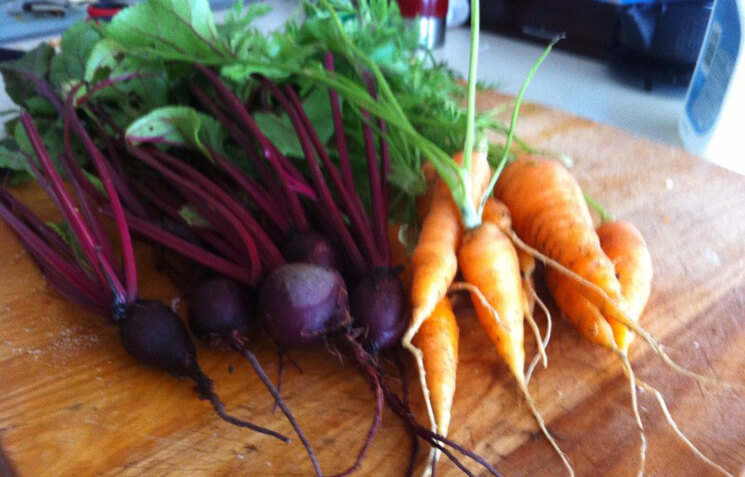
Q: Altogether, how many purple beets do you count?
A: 5